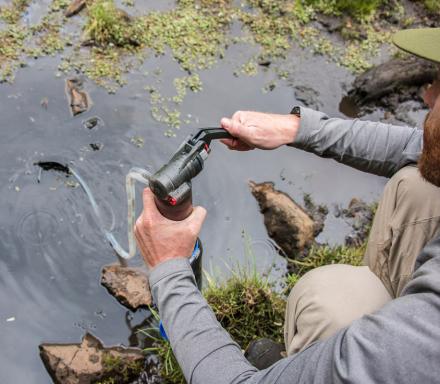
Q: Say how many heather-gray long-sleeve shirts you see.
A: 1